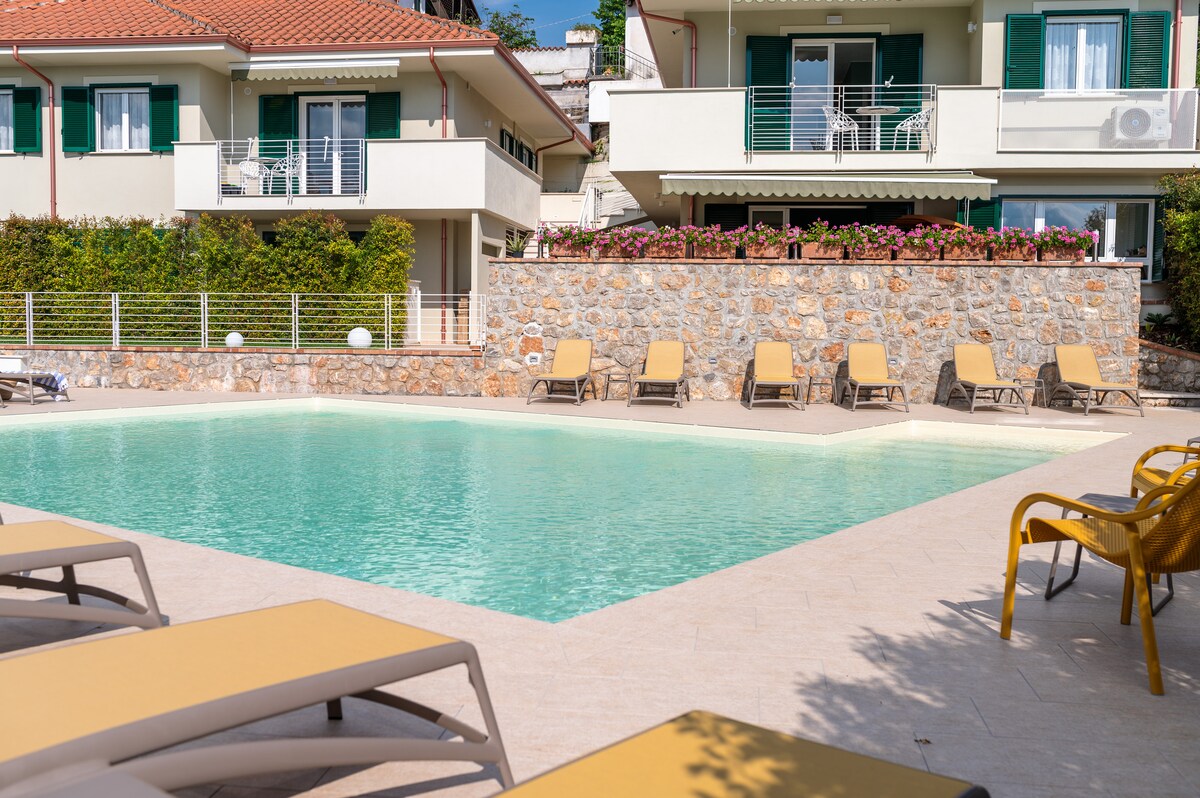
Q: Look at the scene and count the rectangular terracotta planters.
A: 11